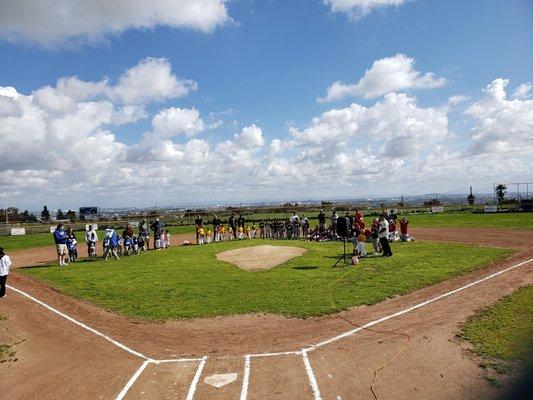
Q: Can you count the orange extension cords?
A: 1